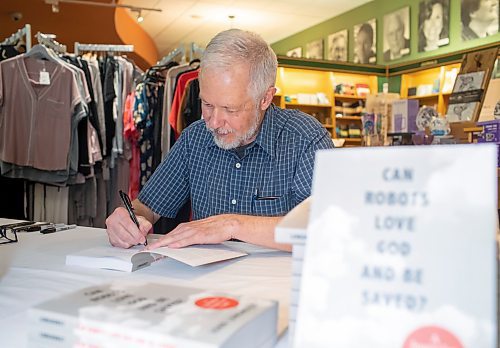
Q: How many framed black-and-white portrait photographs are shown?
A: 7